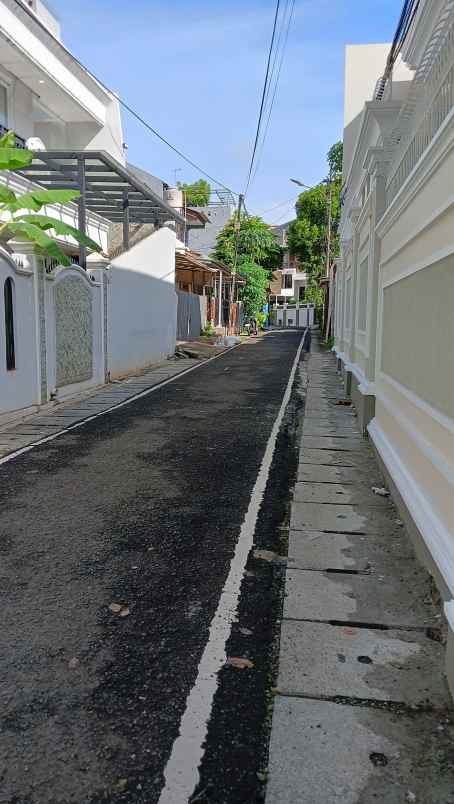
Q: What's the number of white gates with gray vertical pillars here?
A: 1